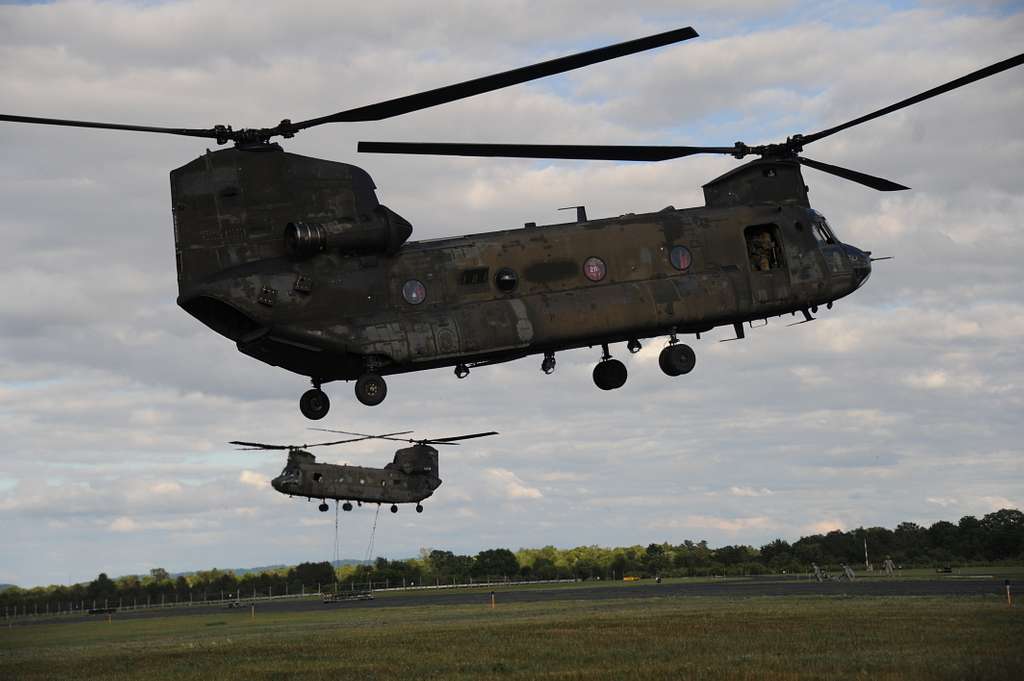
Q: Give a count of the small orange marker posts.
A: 4